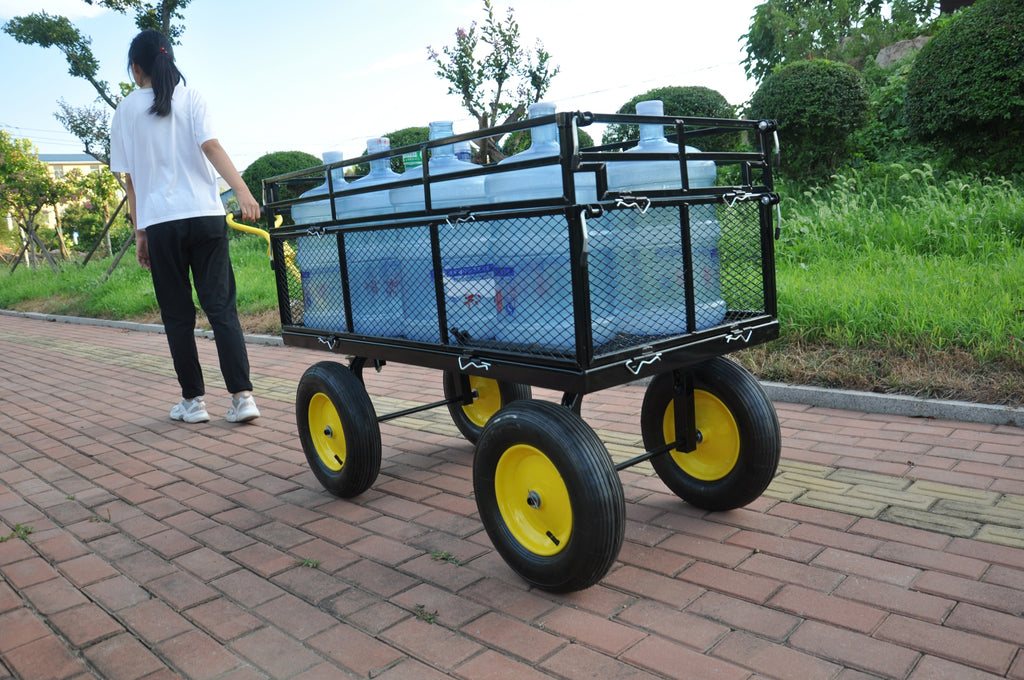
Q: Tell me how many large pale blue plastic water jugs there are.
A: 7